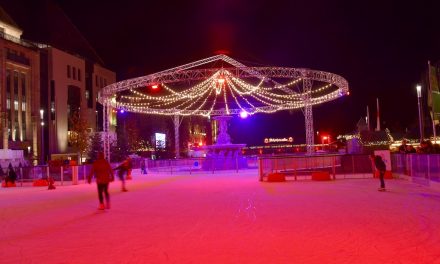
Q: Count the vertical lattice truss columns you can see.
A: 3